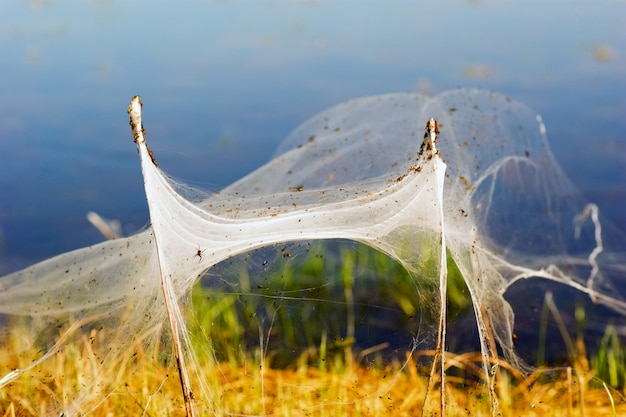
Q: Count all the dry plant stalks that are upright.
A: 2